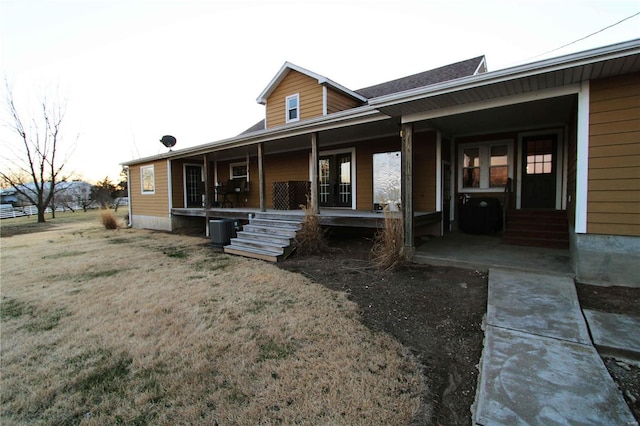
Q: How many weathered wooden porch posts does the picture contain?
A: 4